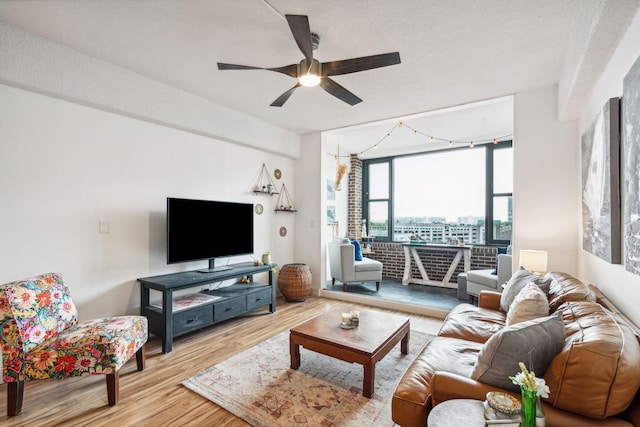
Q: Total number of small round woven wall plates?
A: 3